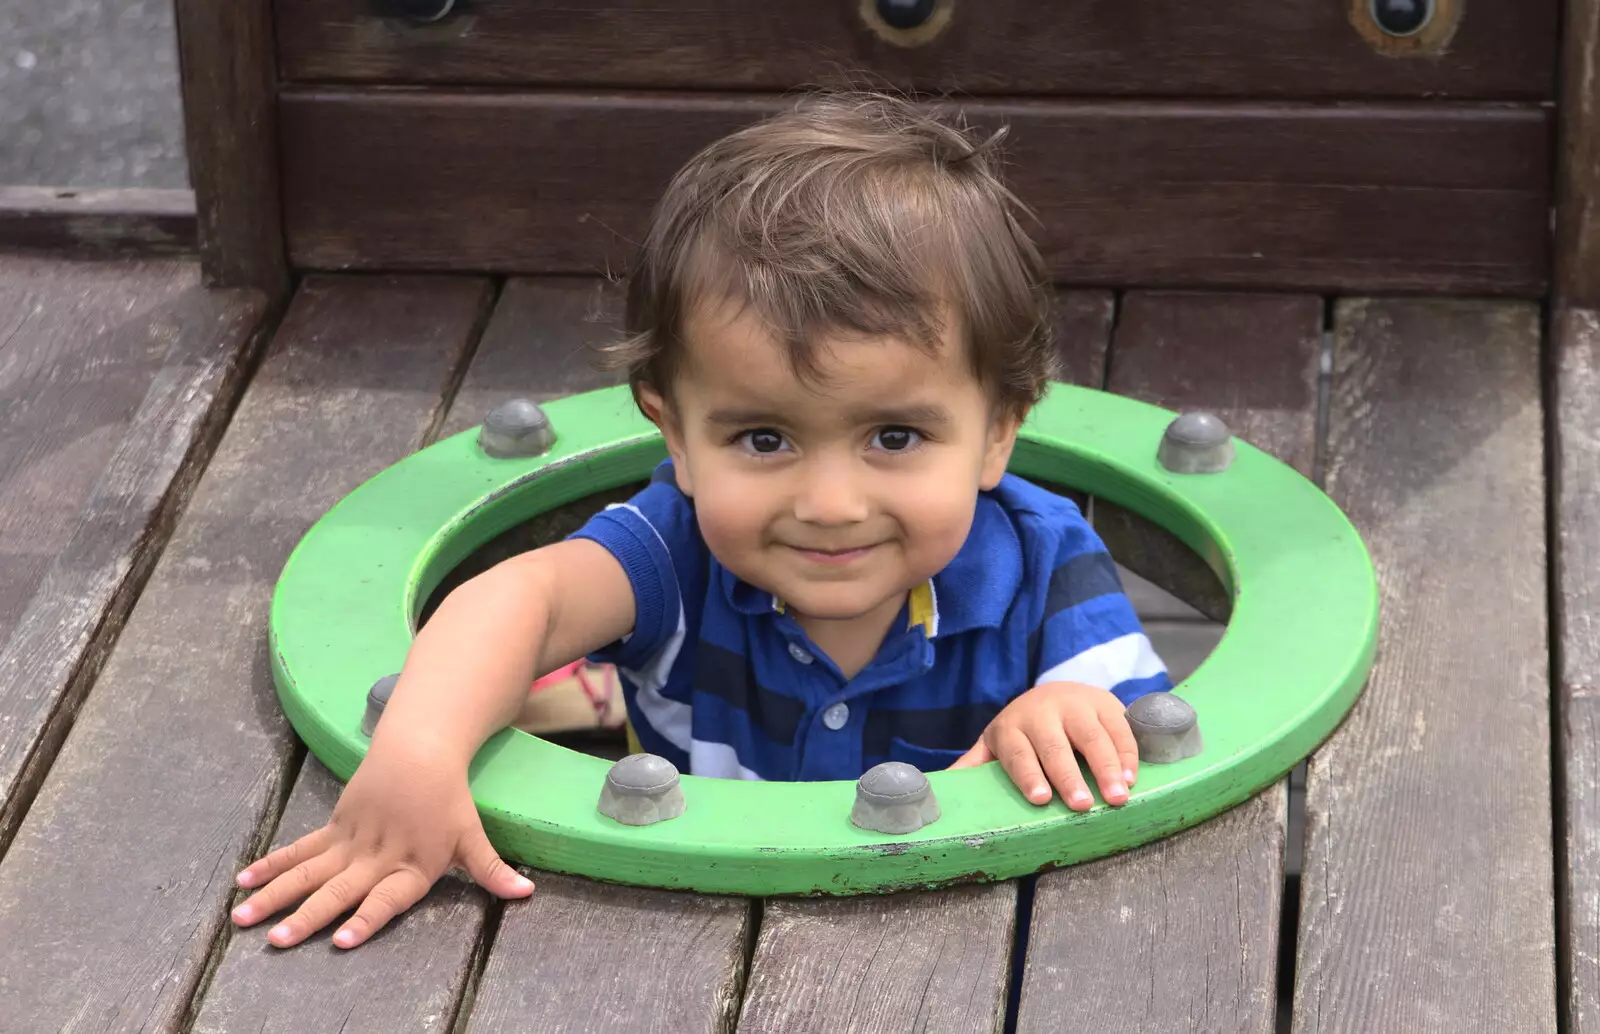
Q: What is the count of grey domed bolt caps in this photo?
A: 6